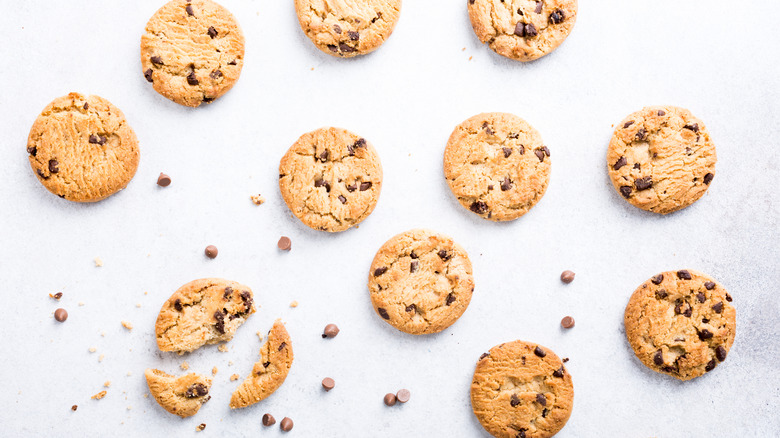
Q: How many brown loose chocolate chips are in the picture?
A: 12